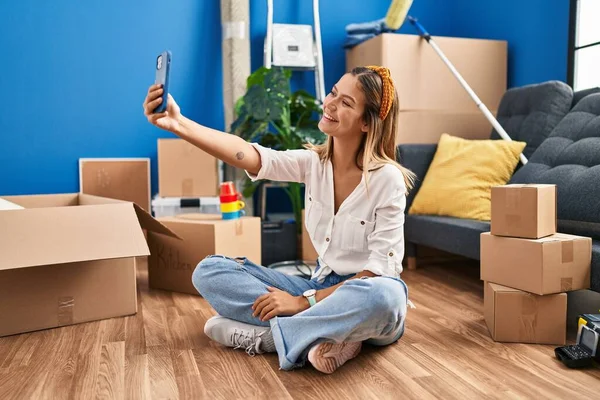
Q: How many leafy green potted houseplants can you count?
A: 1